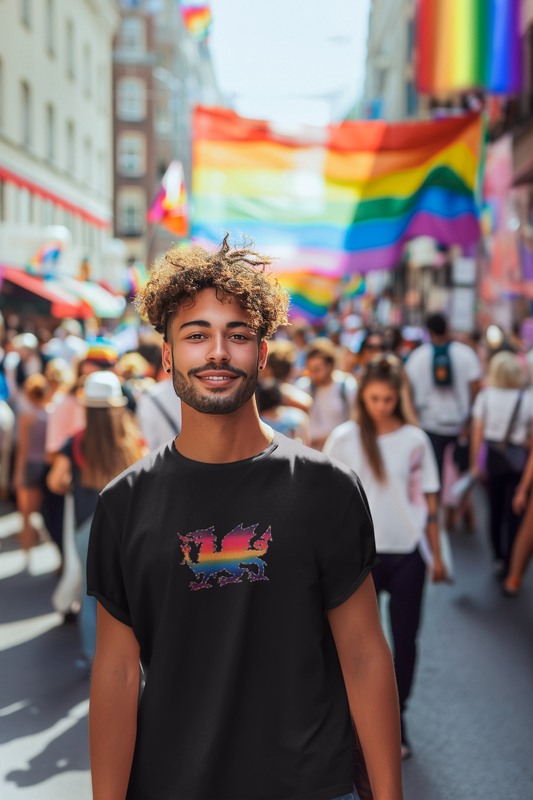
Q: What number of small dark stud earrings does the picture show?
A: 2